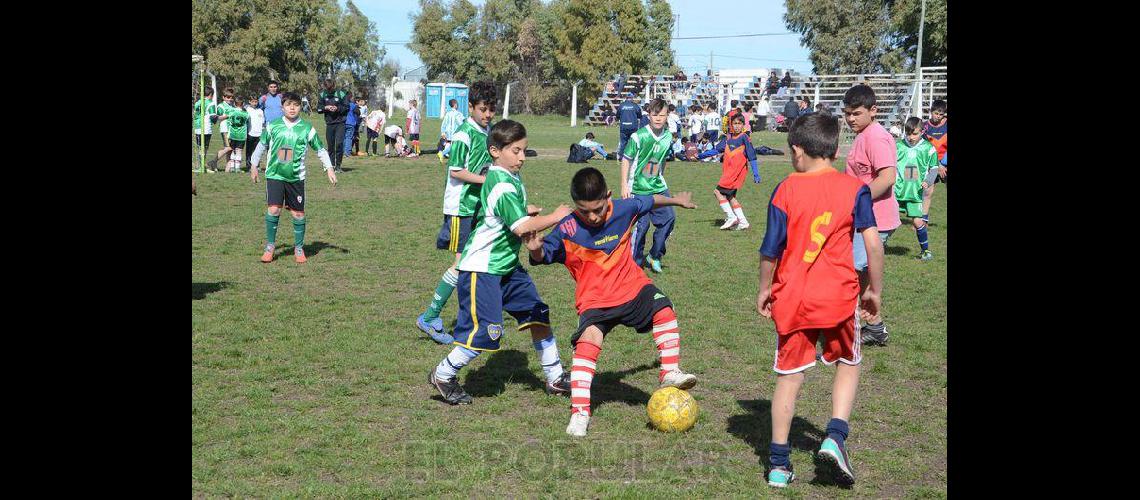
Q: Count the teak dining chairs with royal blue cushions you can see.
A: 0